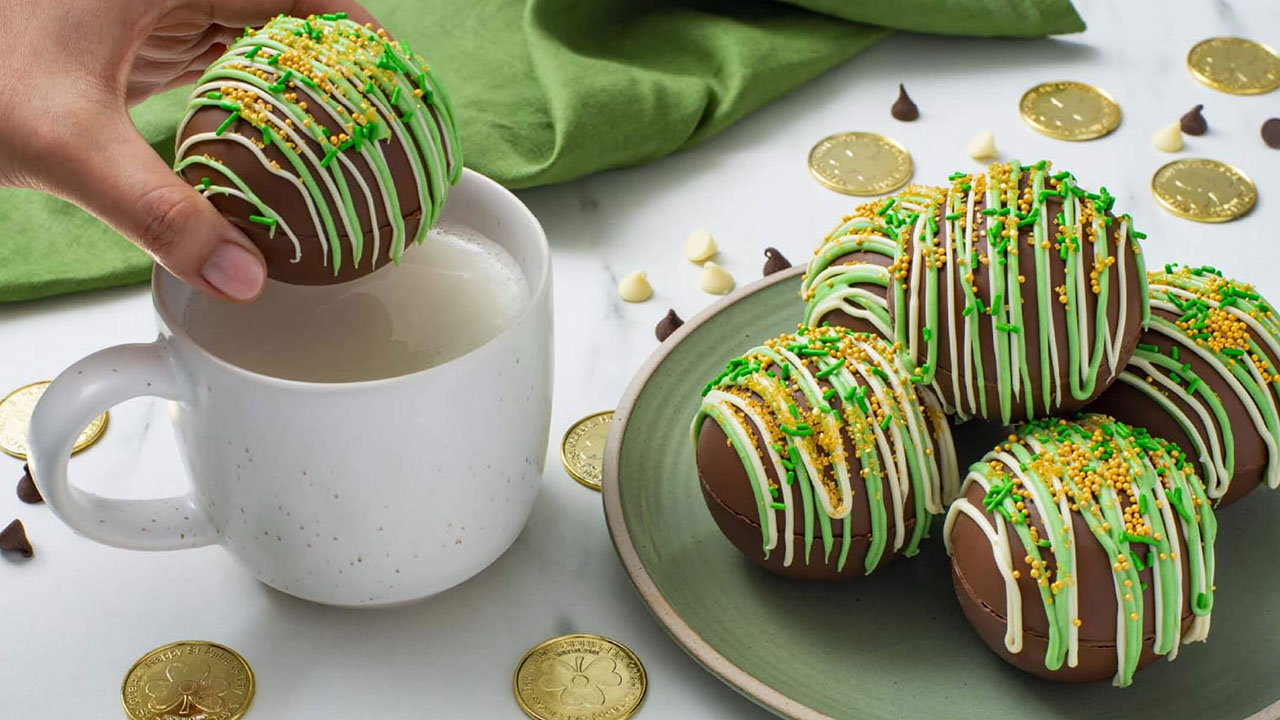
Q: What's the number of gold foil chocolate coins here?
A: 8